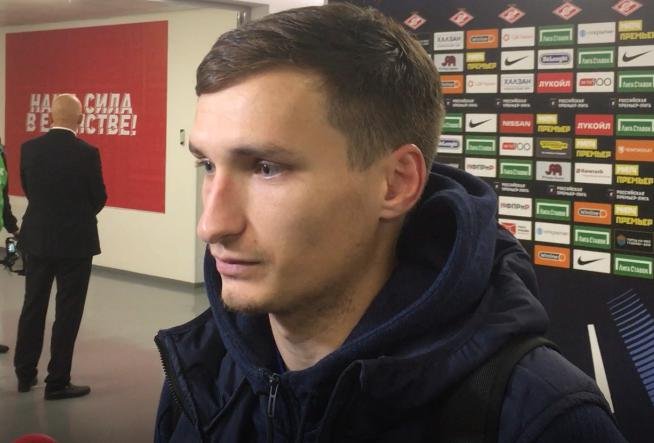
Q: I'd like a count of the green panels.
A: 10